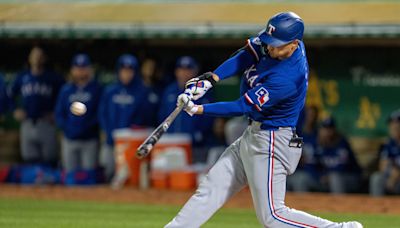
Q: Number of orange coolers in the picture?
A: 2